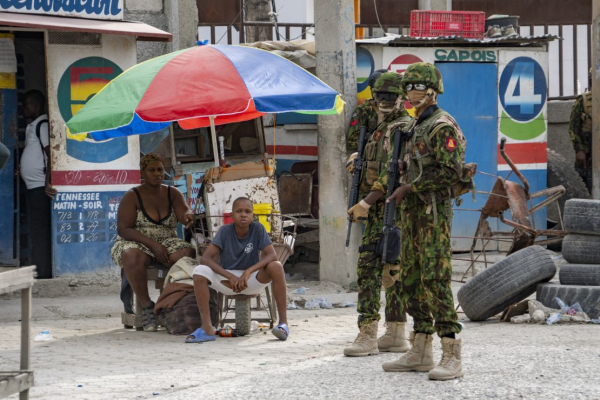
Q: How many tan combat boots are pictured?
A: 4